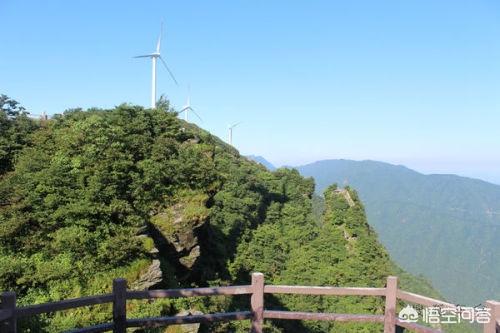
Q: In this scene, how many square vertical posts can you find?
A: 5